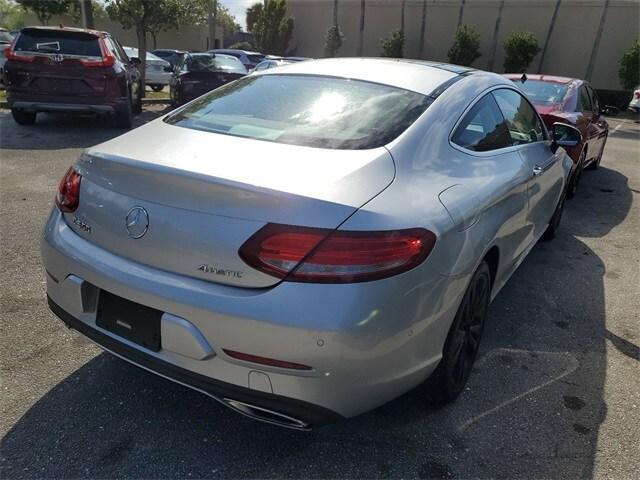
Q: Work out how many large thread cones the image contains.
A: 0